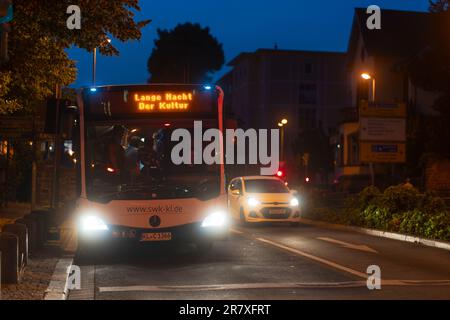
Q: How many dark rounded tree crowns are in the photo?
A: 1